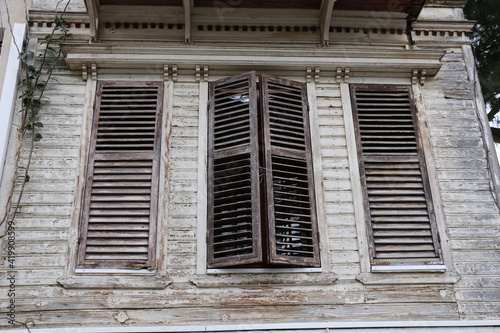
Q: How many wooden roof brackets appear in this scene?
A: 3